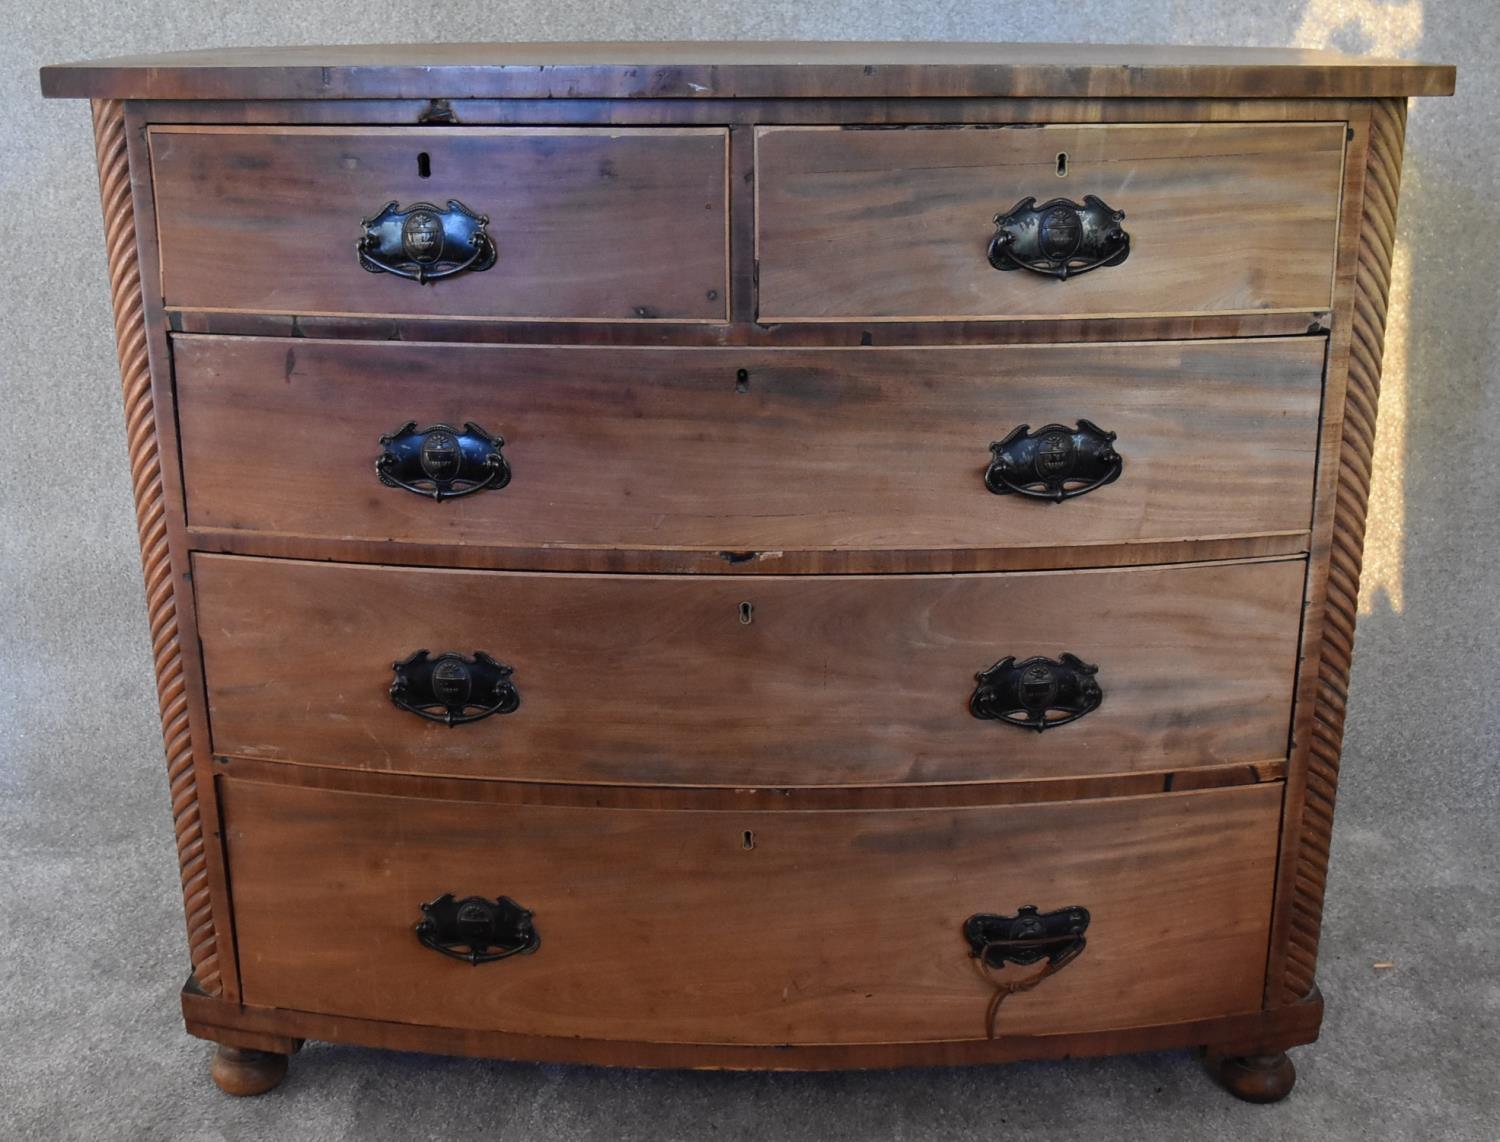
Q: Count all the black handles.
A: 8